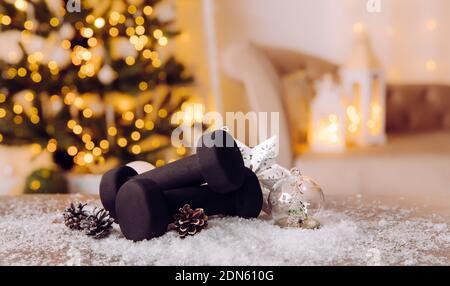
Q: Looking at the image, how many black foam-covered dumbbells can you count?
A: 2